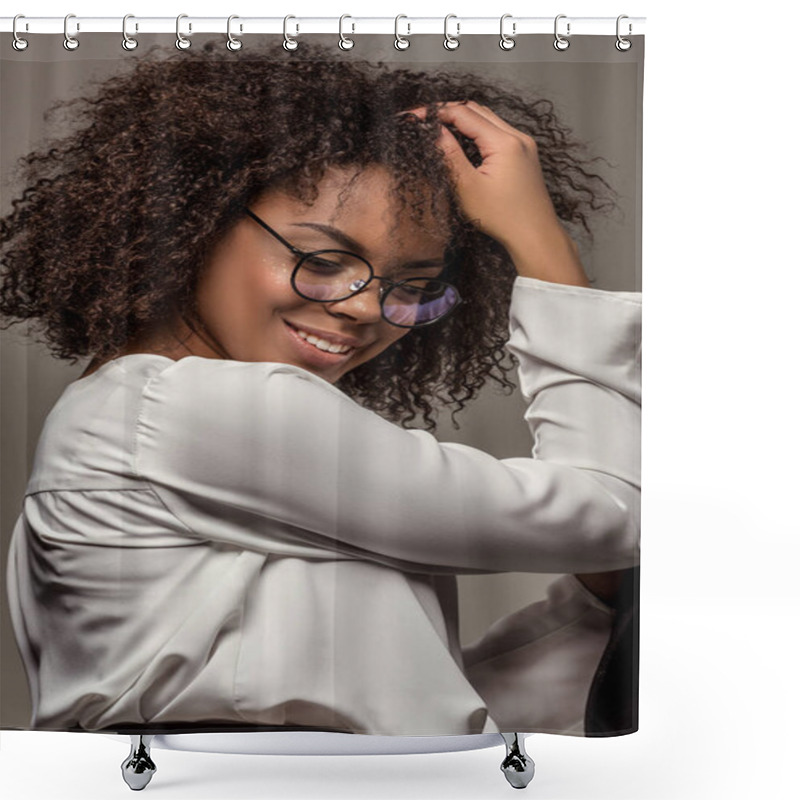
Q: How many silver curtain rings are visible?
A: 12